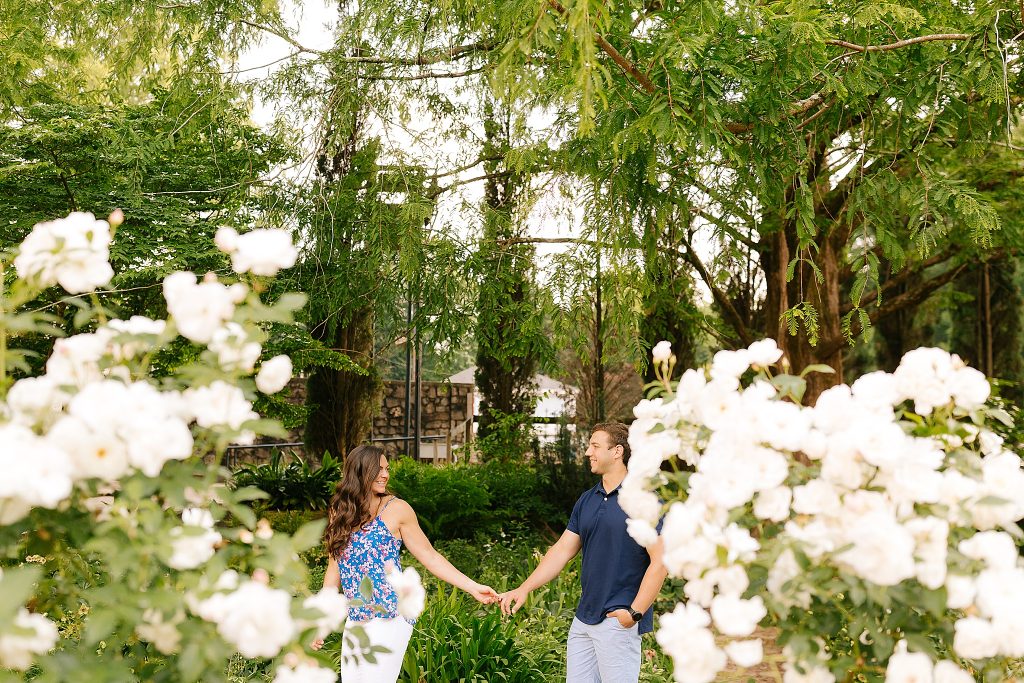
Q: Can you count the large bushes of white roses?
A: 2